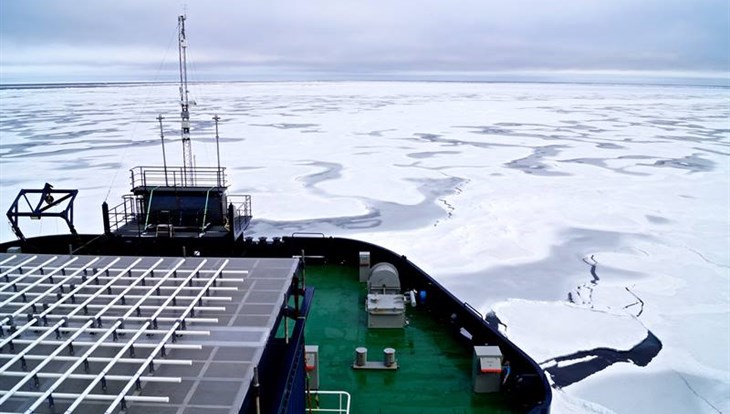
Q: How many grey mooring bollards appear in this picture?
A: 2